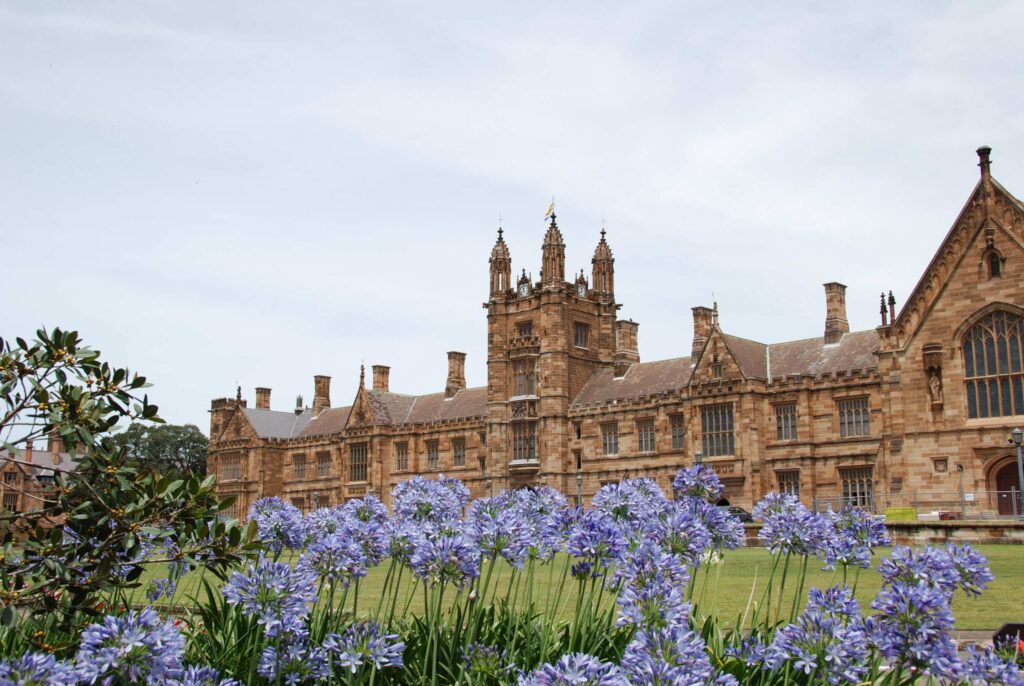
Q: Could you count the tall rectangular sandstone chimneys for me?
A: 7